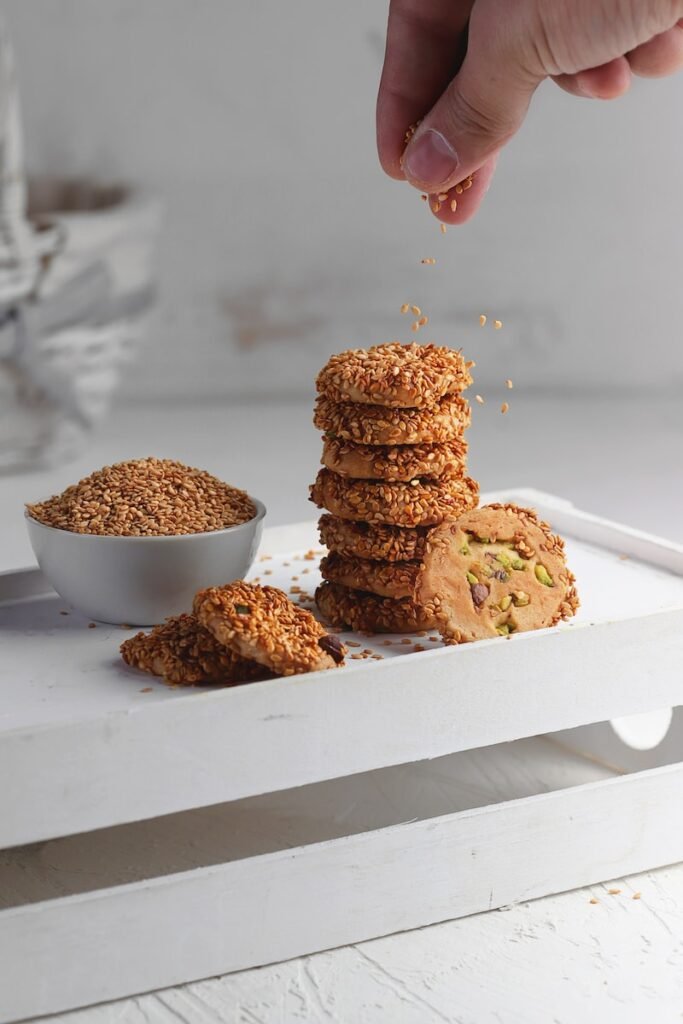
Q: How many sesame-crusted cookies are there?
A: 10